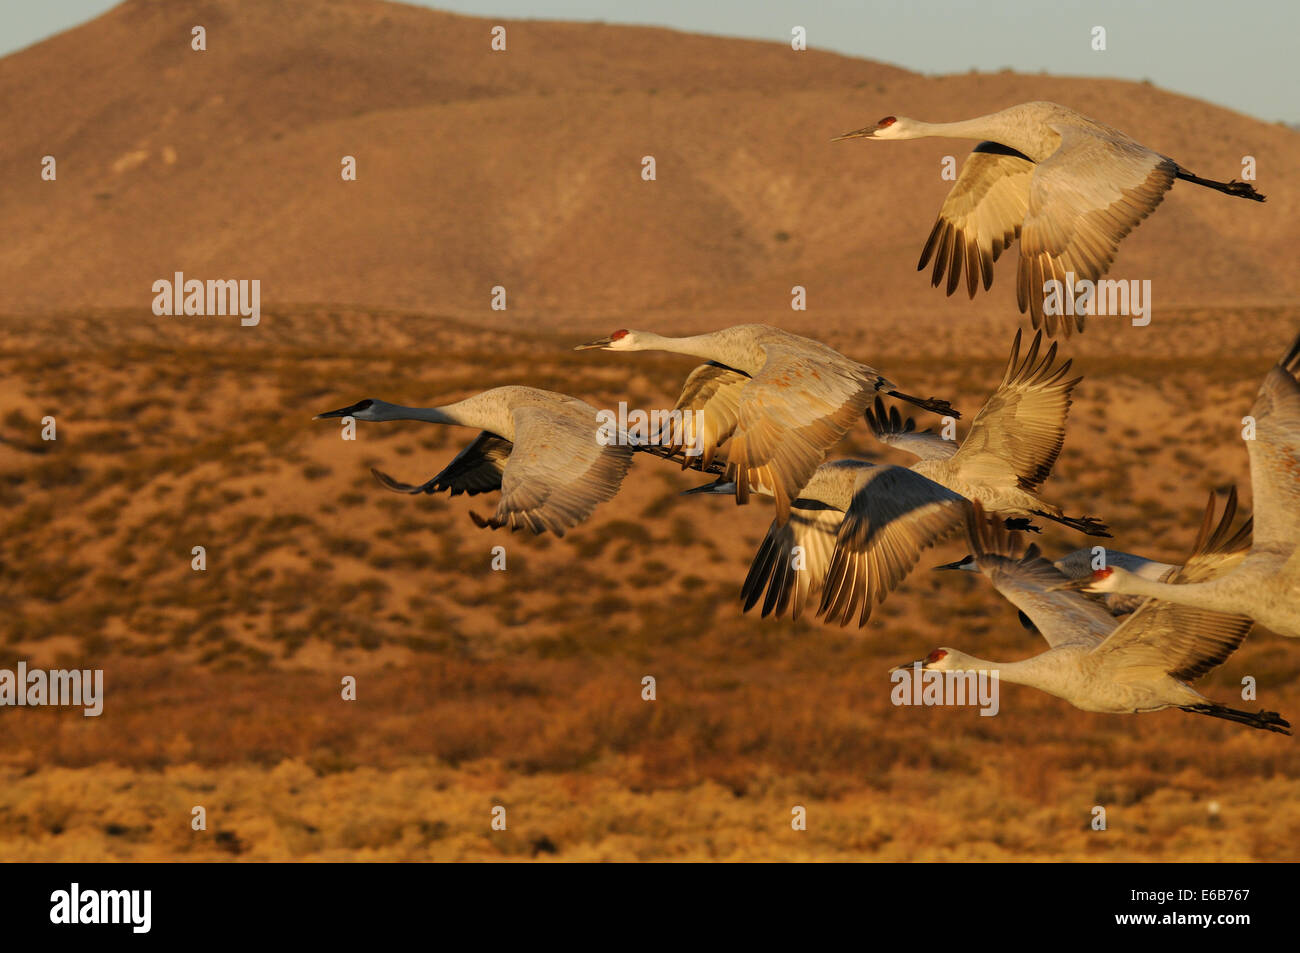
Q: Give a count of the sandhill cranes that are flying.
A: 8